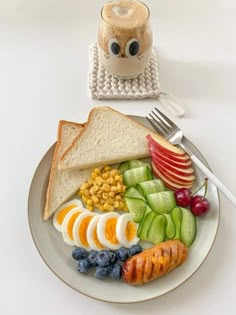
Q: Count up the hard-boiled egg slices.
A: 6